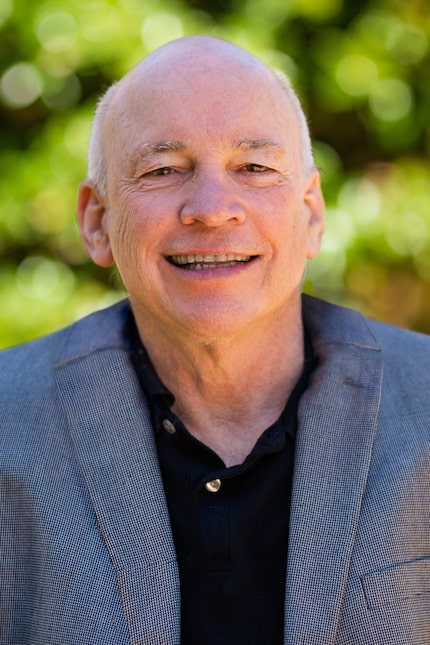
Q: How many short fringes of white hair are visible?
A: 2